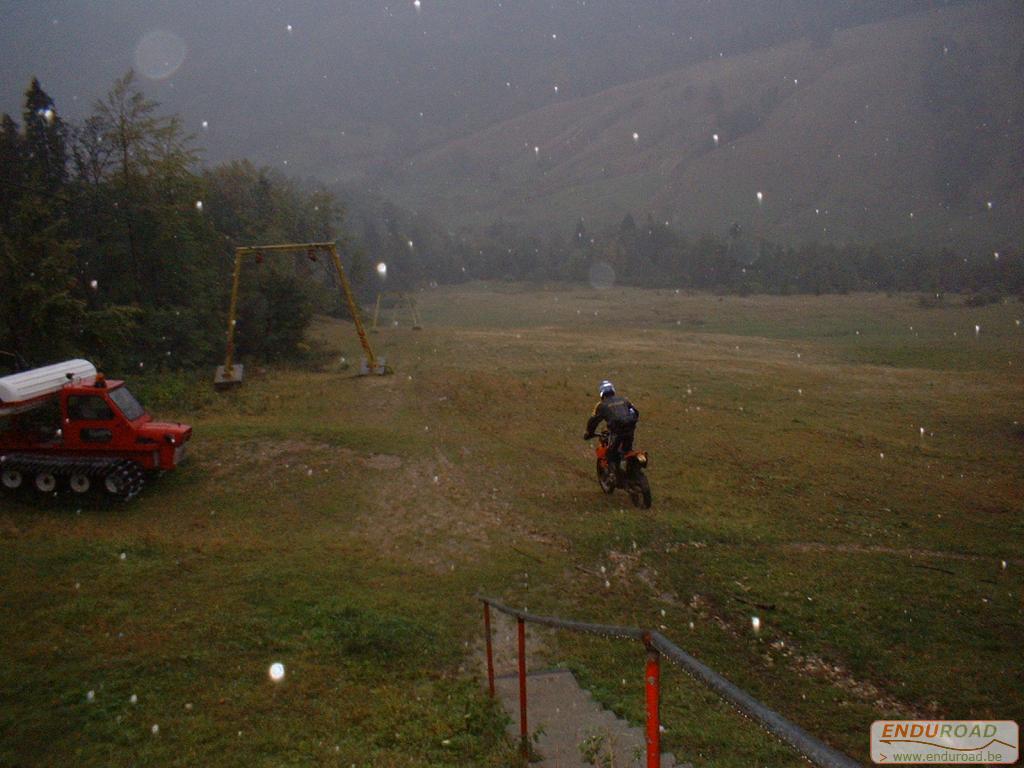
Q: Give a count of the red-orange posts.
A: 3